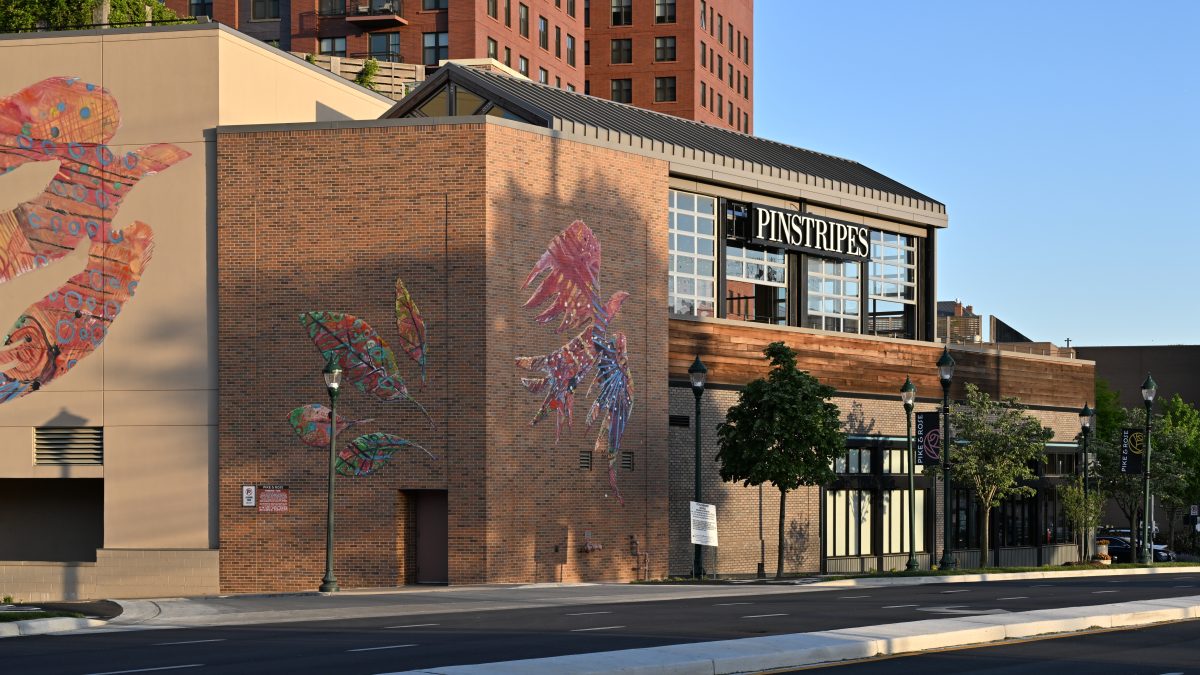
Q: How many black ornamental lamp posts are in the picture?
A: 6